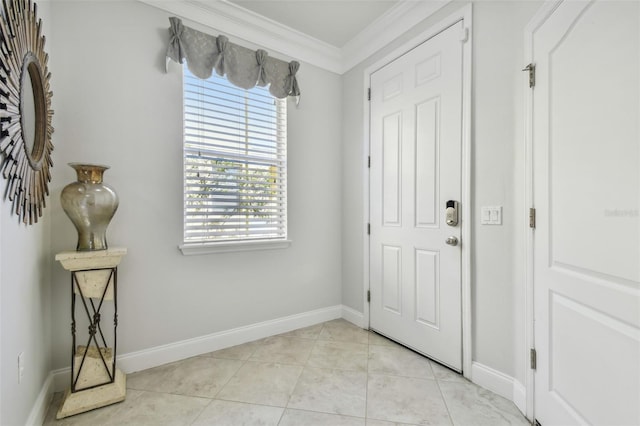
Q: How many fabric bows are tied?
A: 4